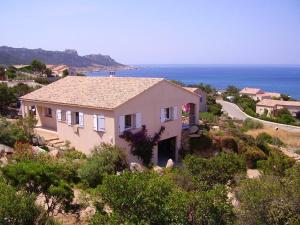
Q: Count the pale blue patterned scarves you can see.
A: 0